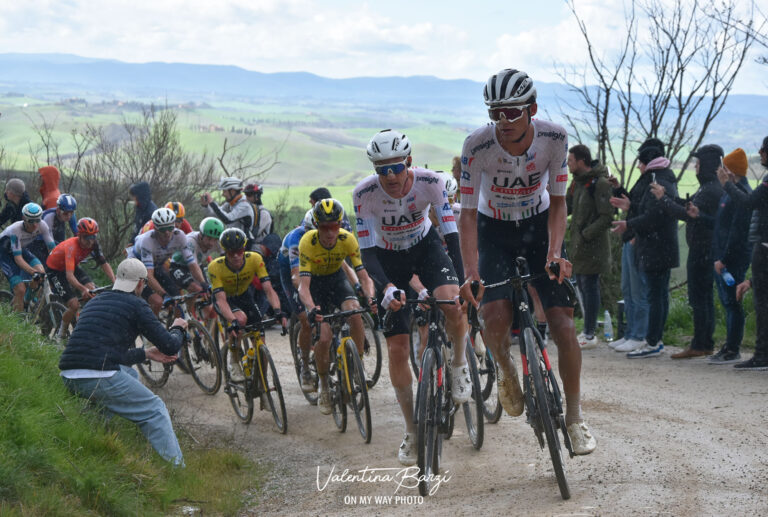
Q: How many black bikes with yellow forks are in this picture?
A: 2